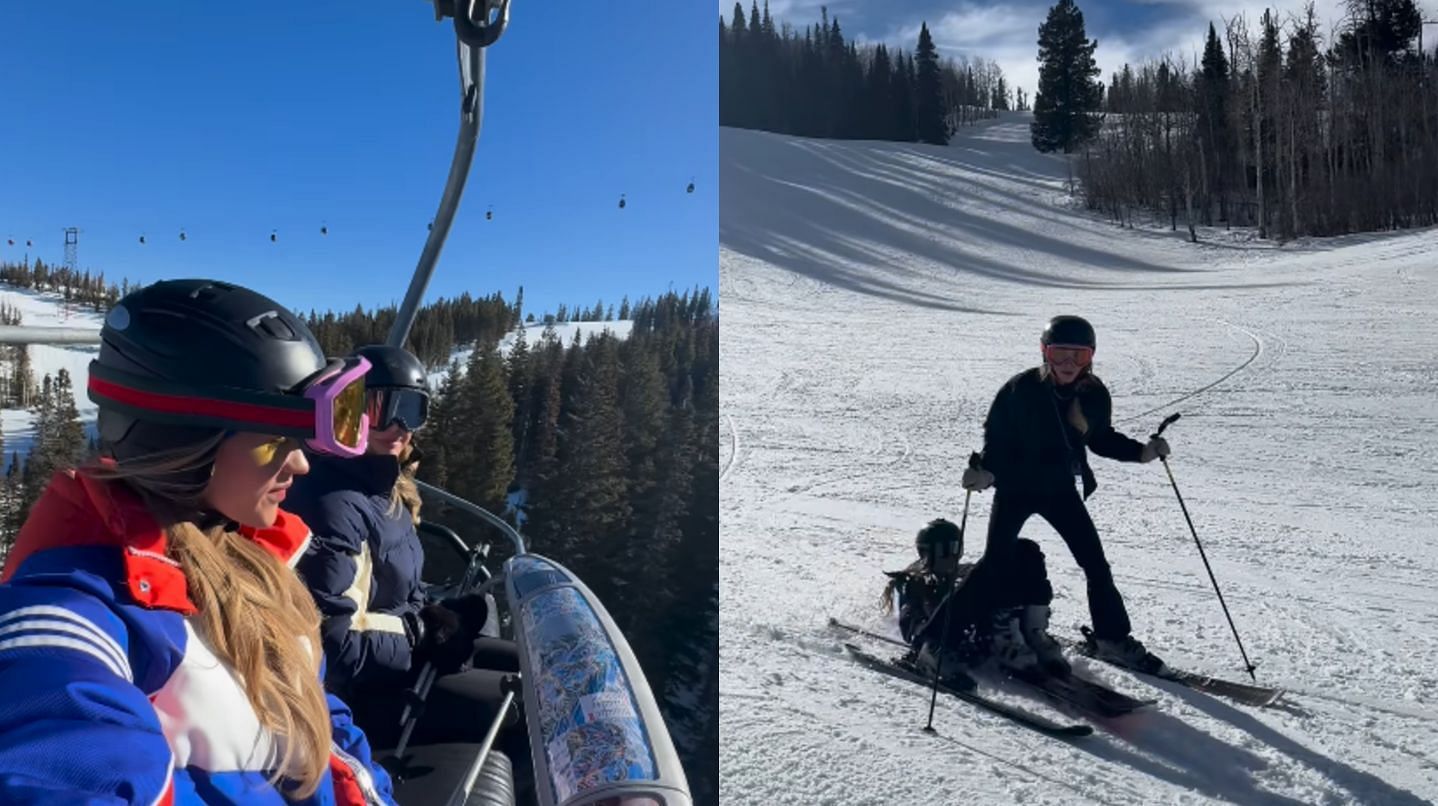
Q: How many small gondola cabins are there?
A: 10